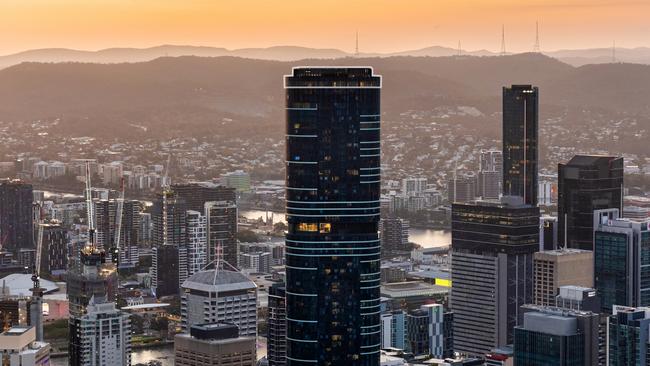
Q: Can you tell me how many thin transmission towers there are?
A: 5